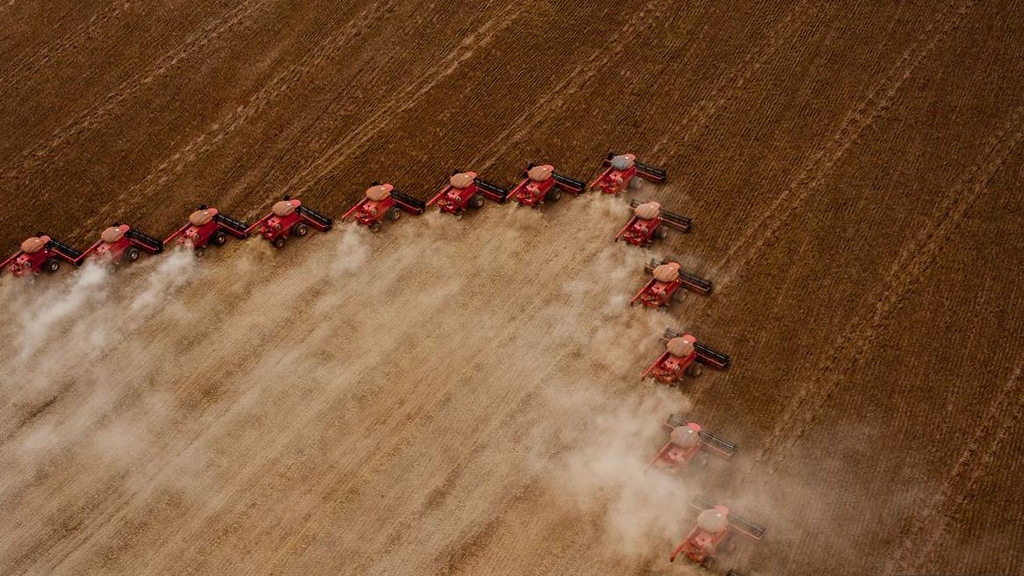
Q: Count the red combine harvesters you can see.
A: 13